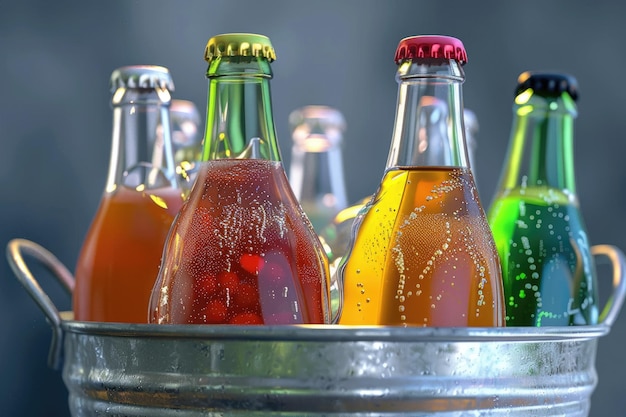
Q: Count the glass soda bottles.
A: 7